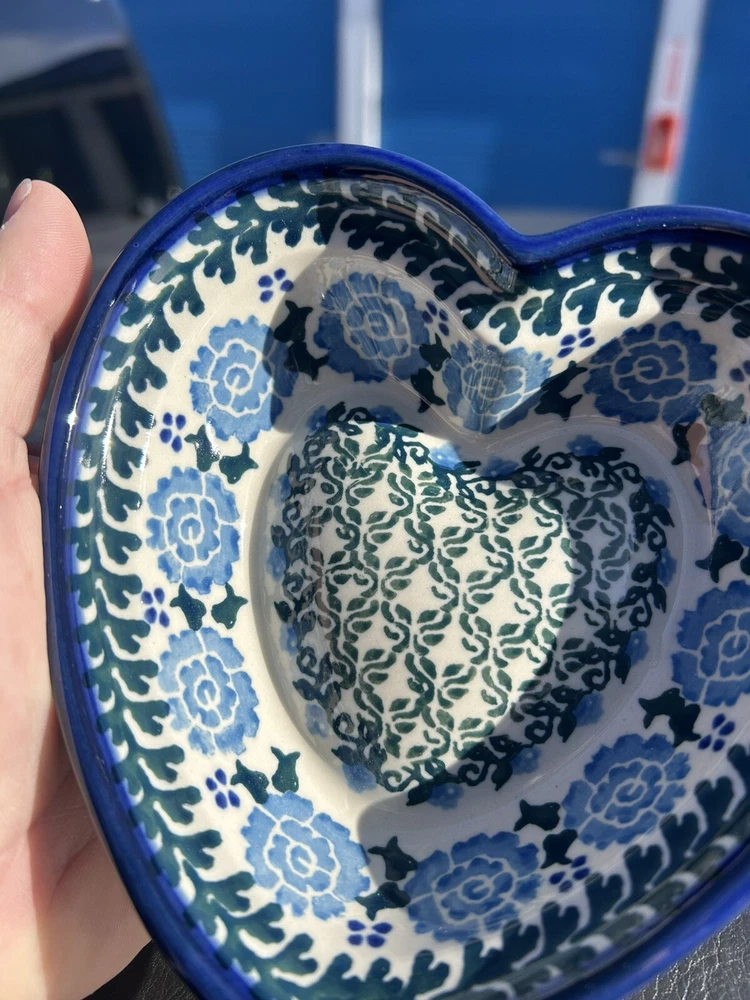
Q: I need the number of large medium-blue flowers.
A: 11